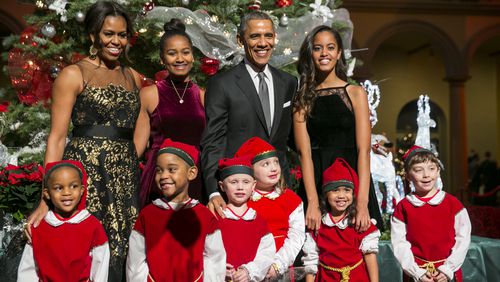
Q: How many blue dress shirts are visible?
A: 0